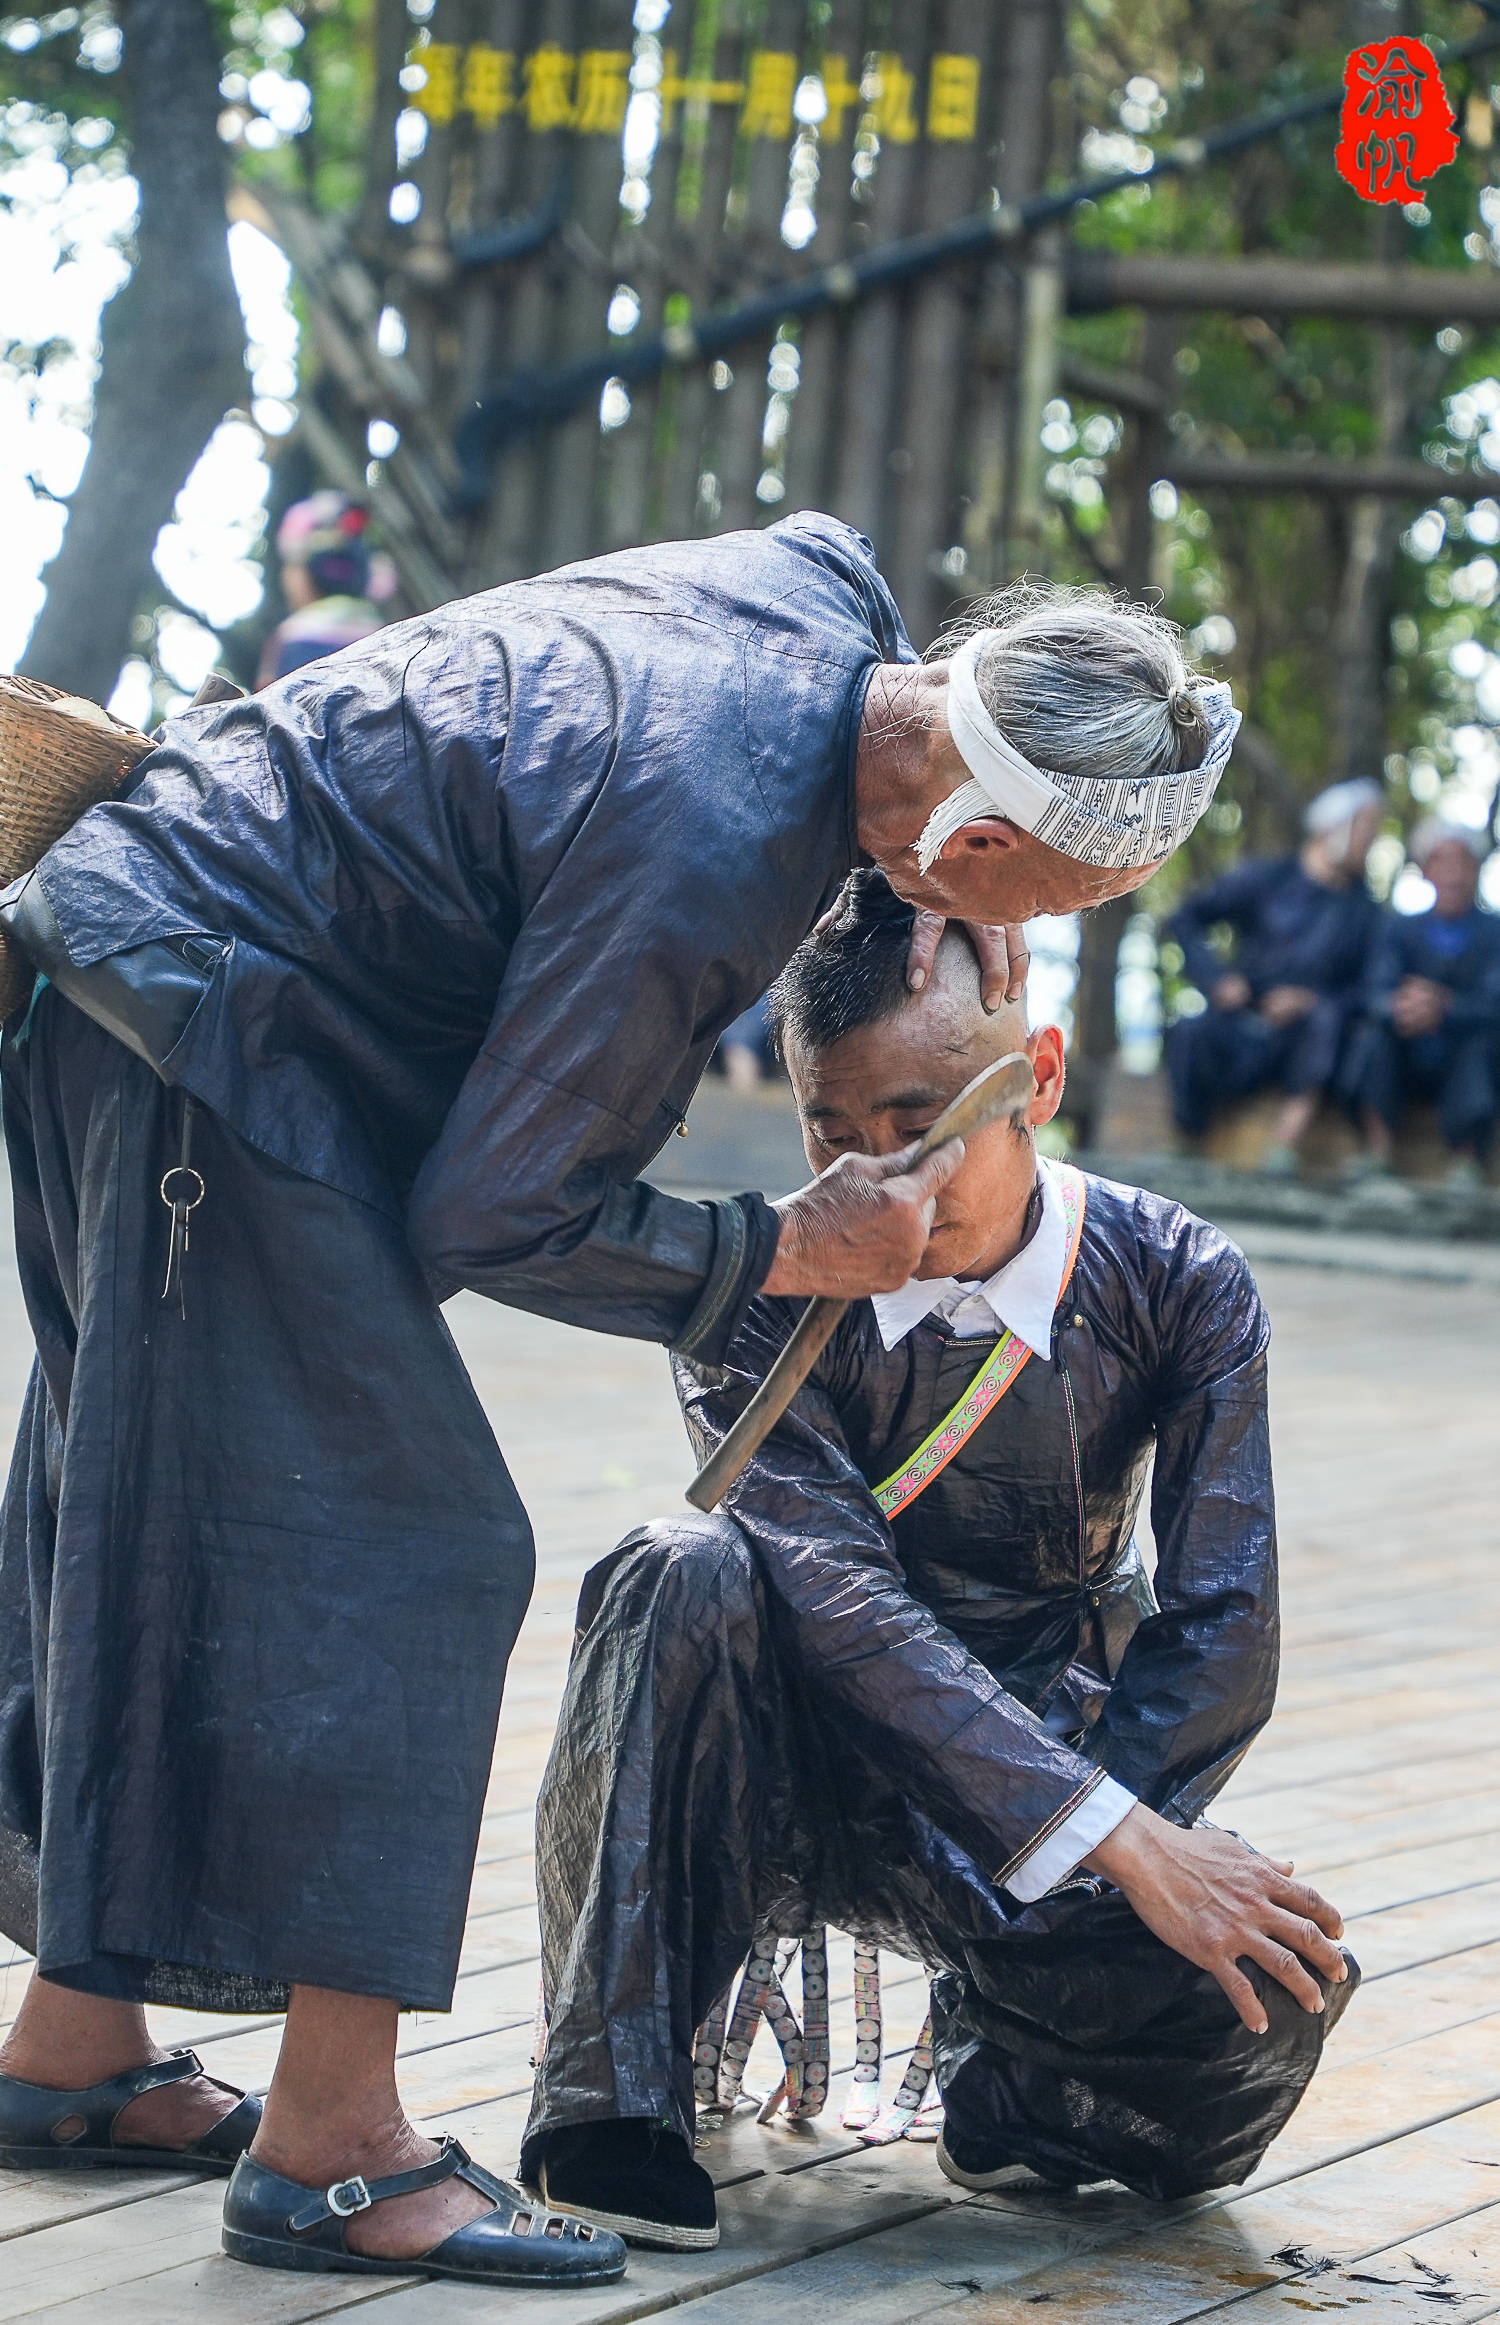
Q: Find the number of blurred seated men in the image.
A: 2